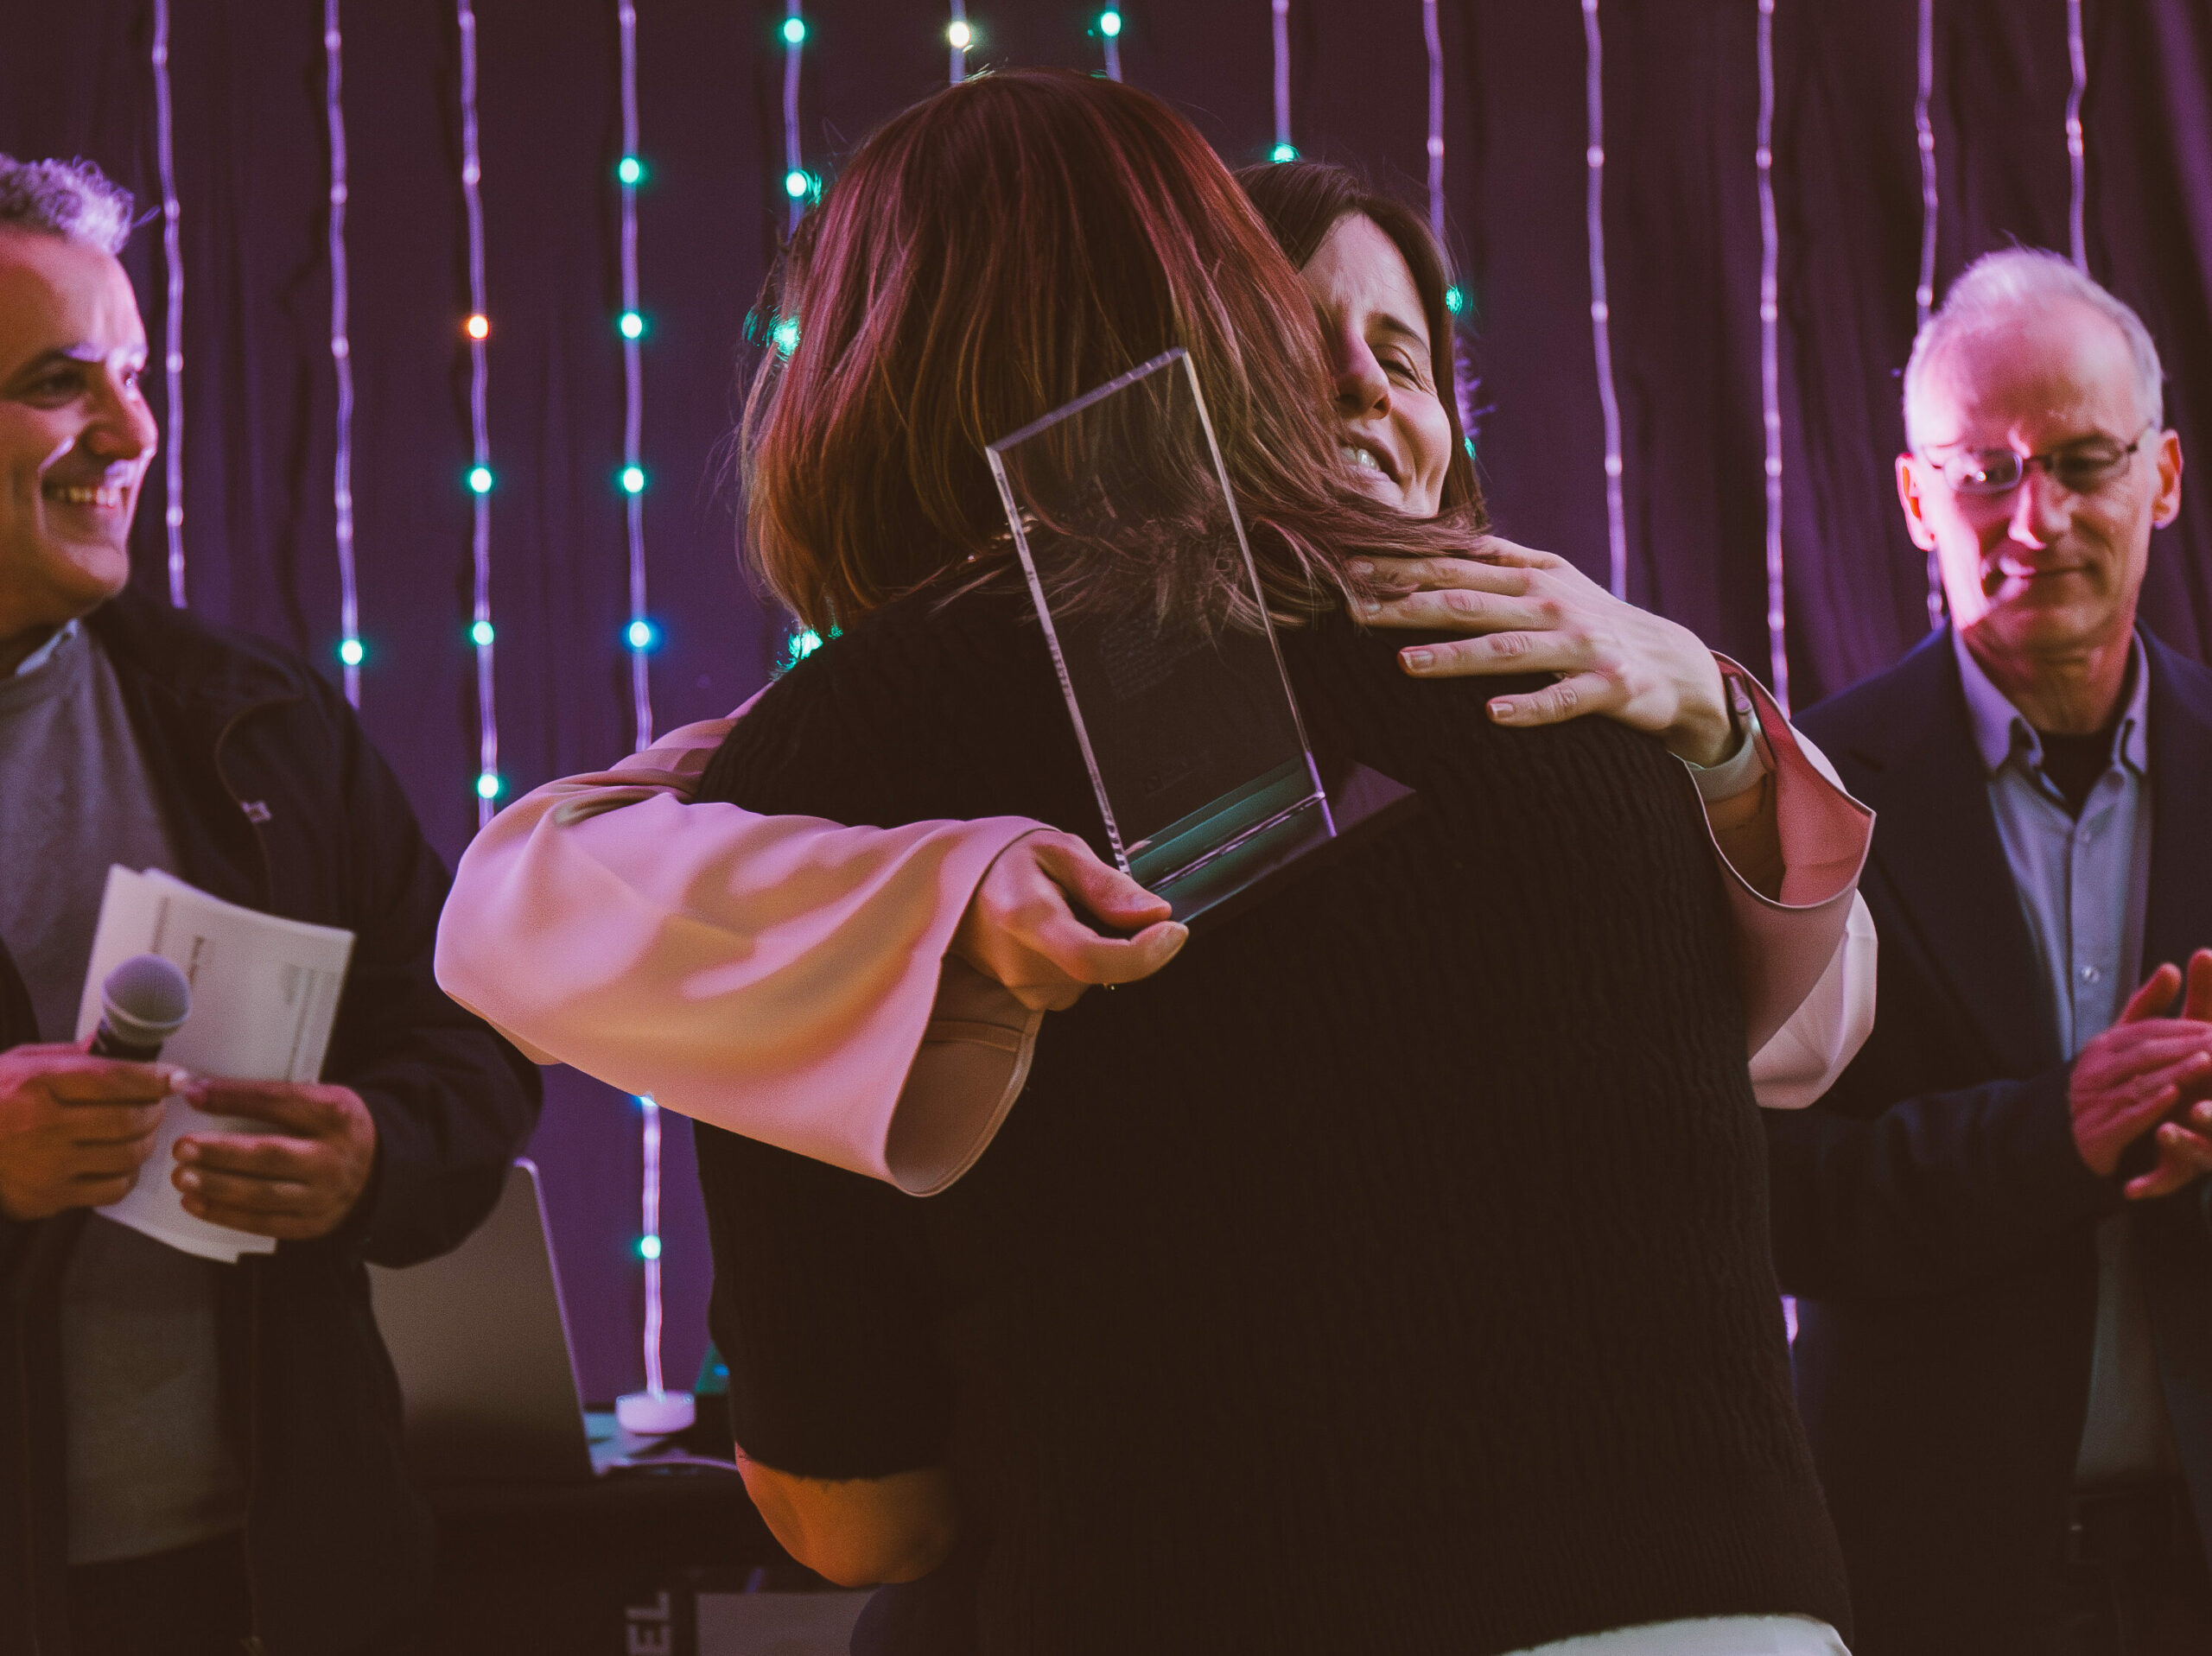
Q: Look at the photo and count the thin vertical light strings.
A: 13